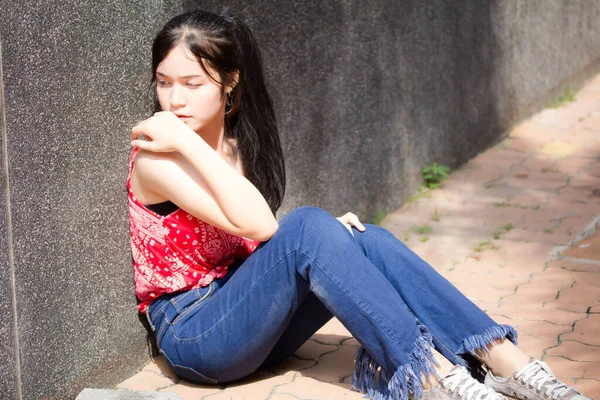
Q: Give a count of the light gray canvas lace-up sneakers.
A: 2